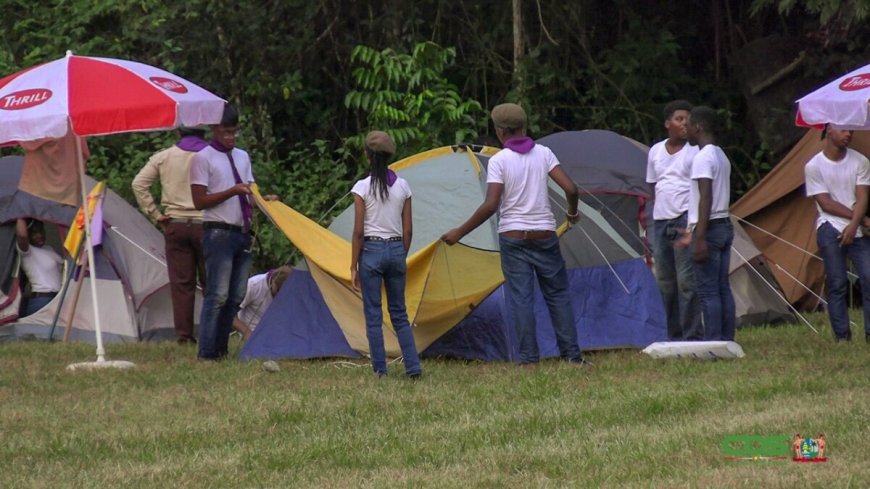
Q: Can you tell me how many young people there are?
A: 9